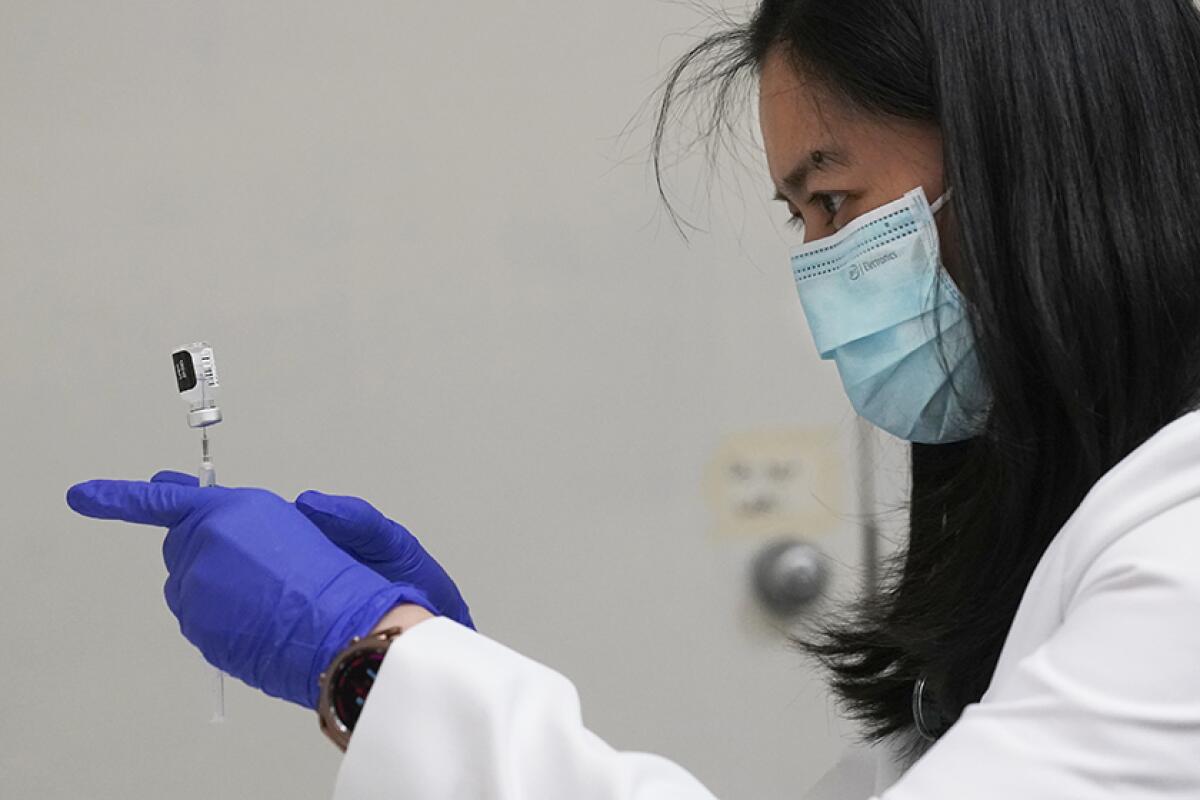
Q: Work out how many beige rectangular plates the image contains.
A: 1